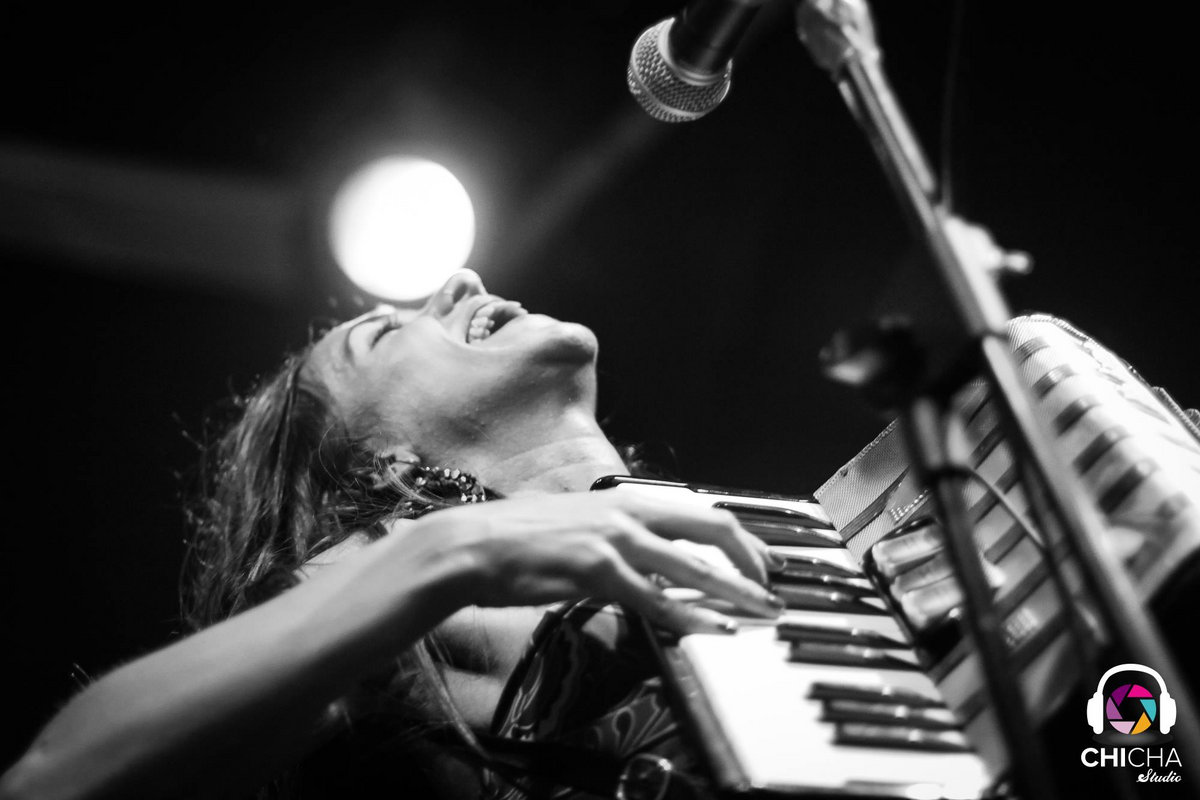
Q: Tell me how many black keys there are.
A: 10